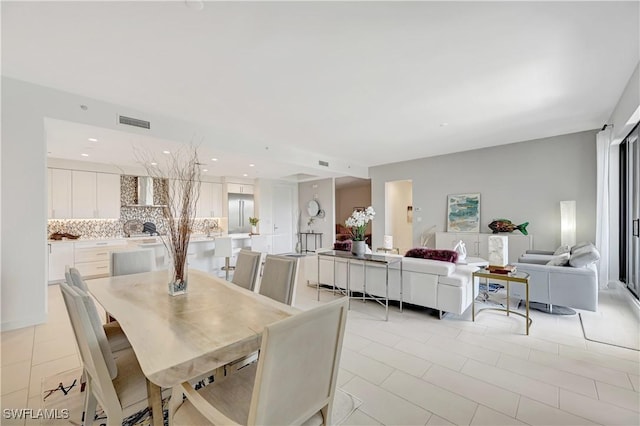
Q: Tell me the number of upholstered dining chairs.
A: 6